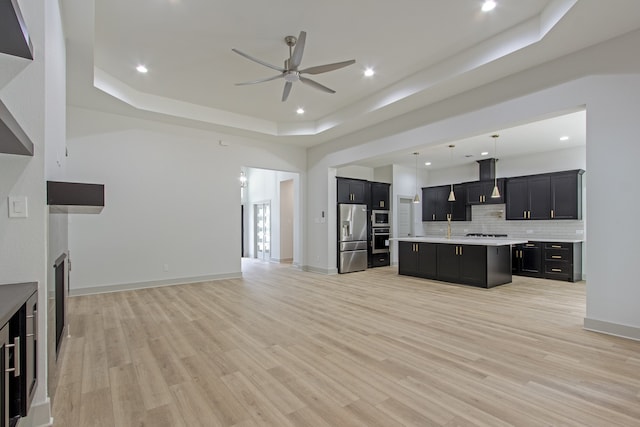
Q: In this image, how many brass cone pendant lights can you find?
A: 3